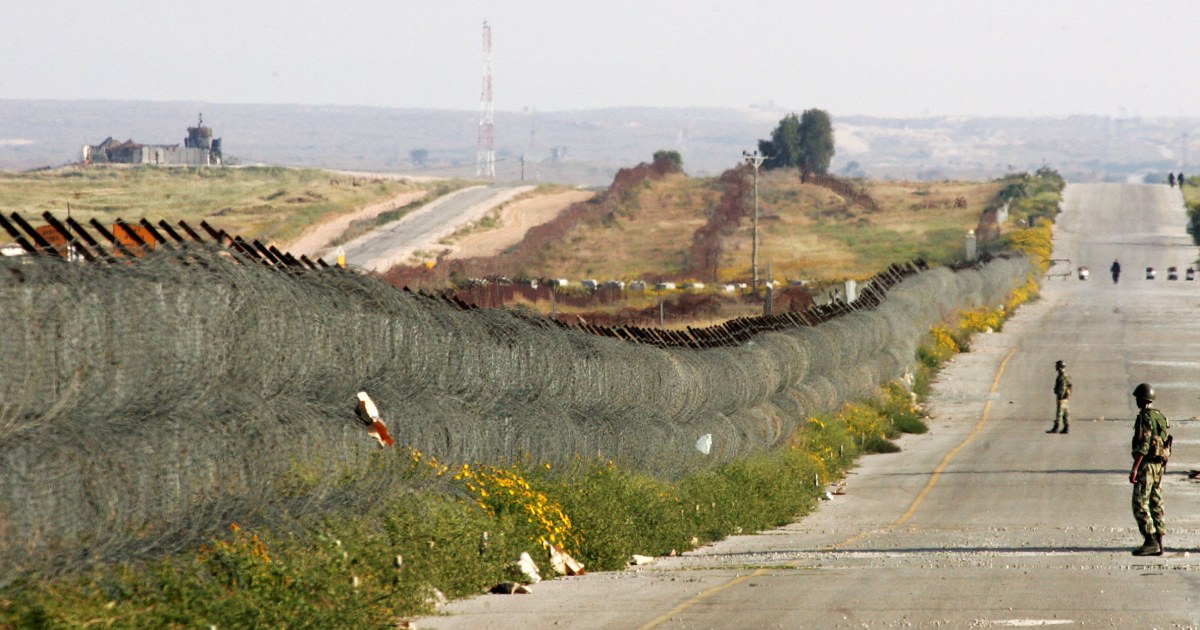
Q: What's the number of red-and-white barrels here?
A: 4